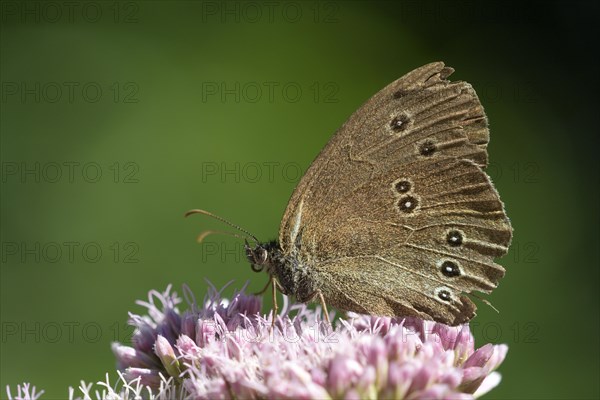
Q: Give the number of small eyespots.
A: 7